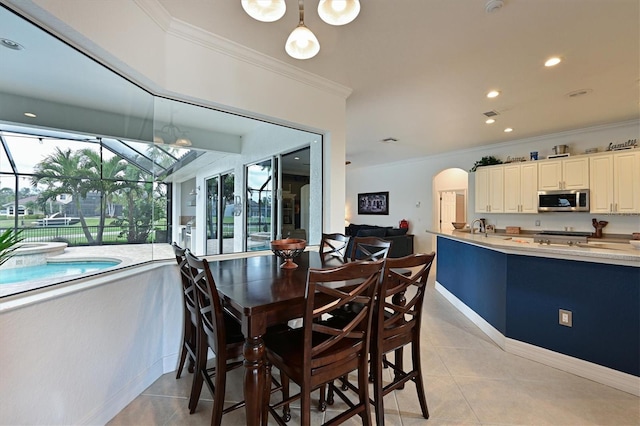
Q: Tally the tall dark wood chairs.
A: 6